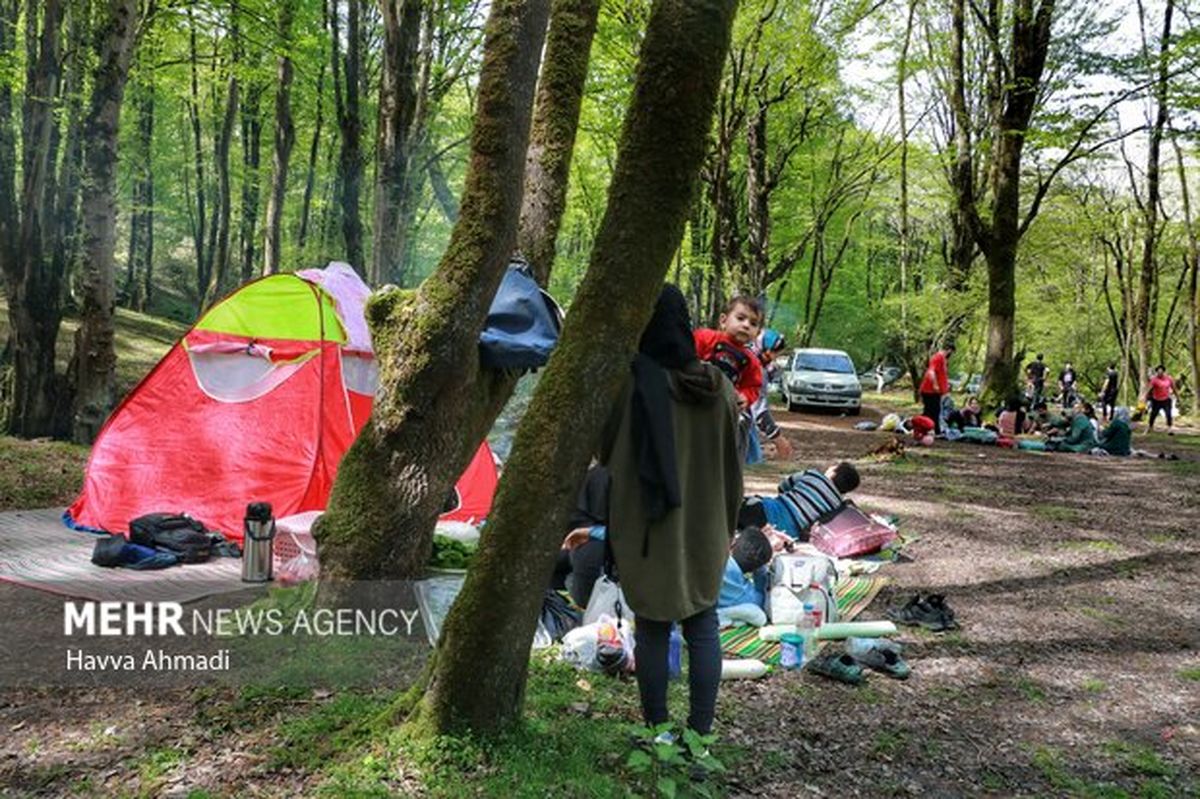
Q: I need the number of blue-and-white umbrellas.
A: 0